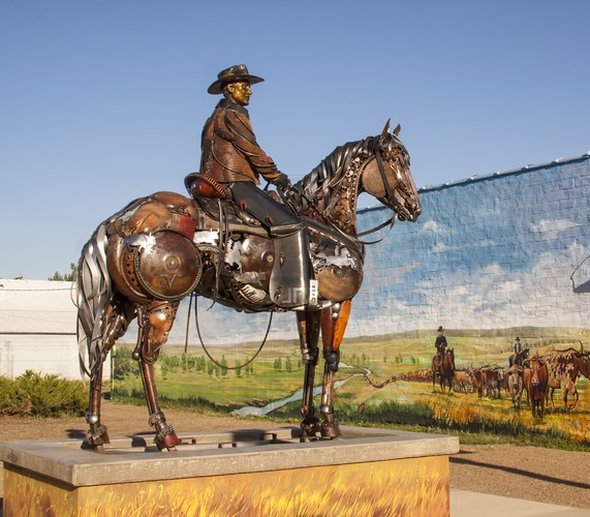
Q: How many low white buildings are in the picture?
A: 1